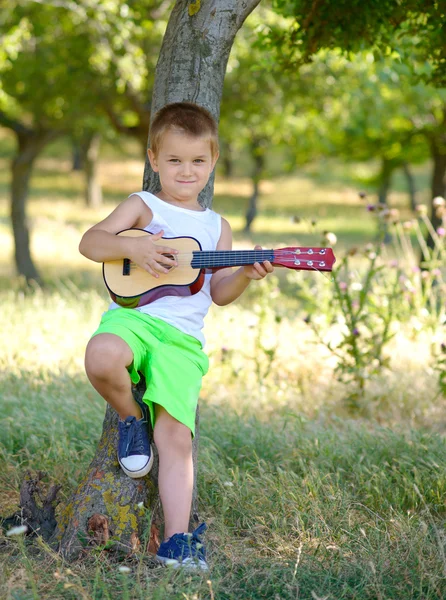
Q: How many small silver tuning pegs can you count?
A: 6